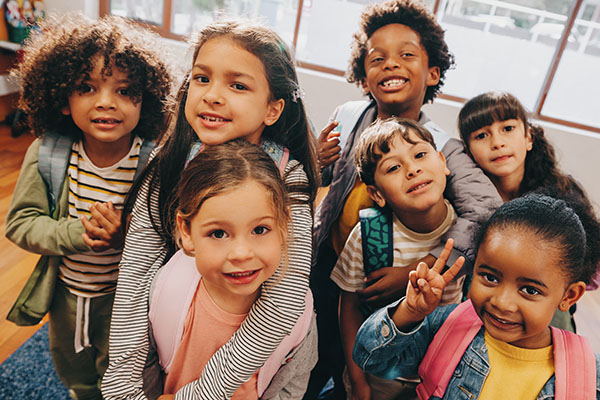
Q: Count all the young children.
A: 7